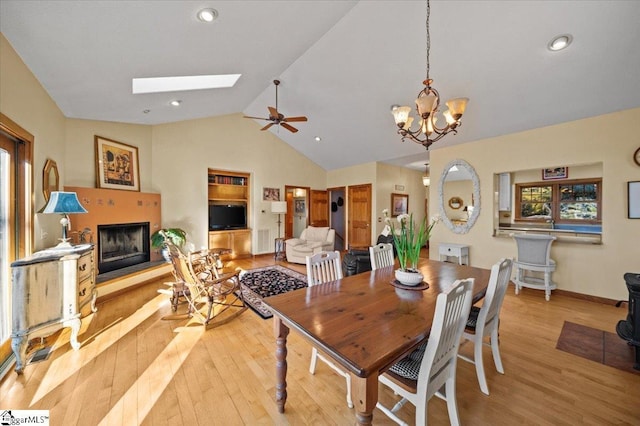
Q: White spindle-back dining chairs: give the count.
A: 4